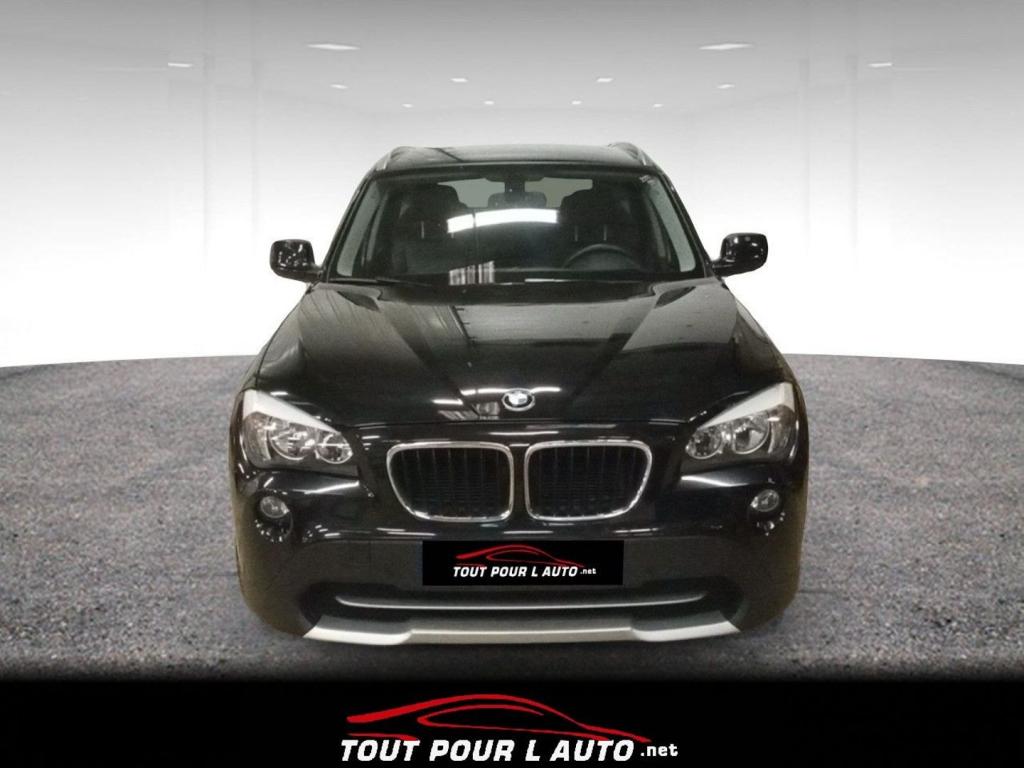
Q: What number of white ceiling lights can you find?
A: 12